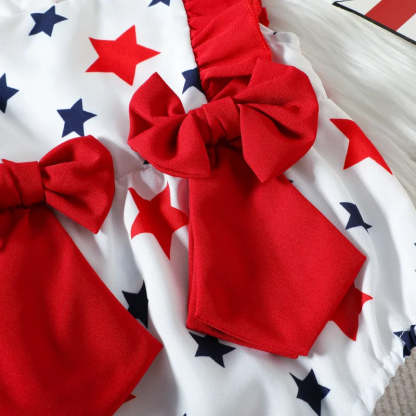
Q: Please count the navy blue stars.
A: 10